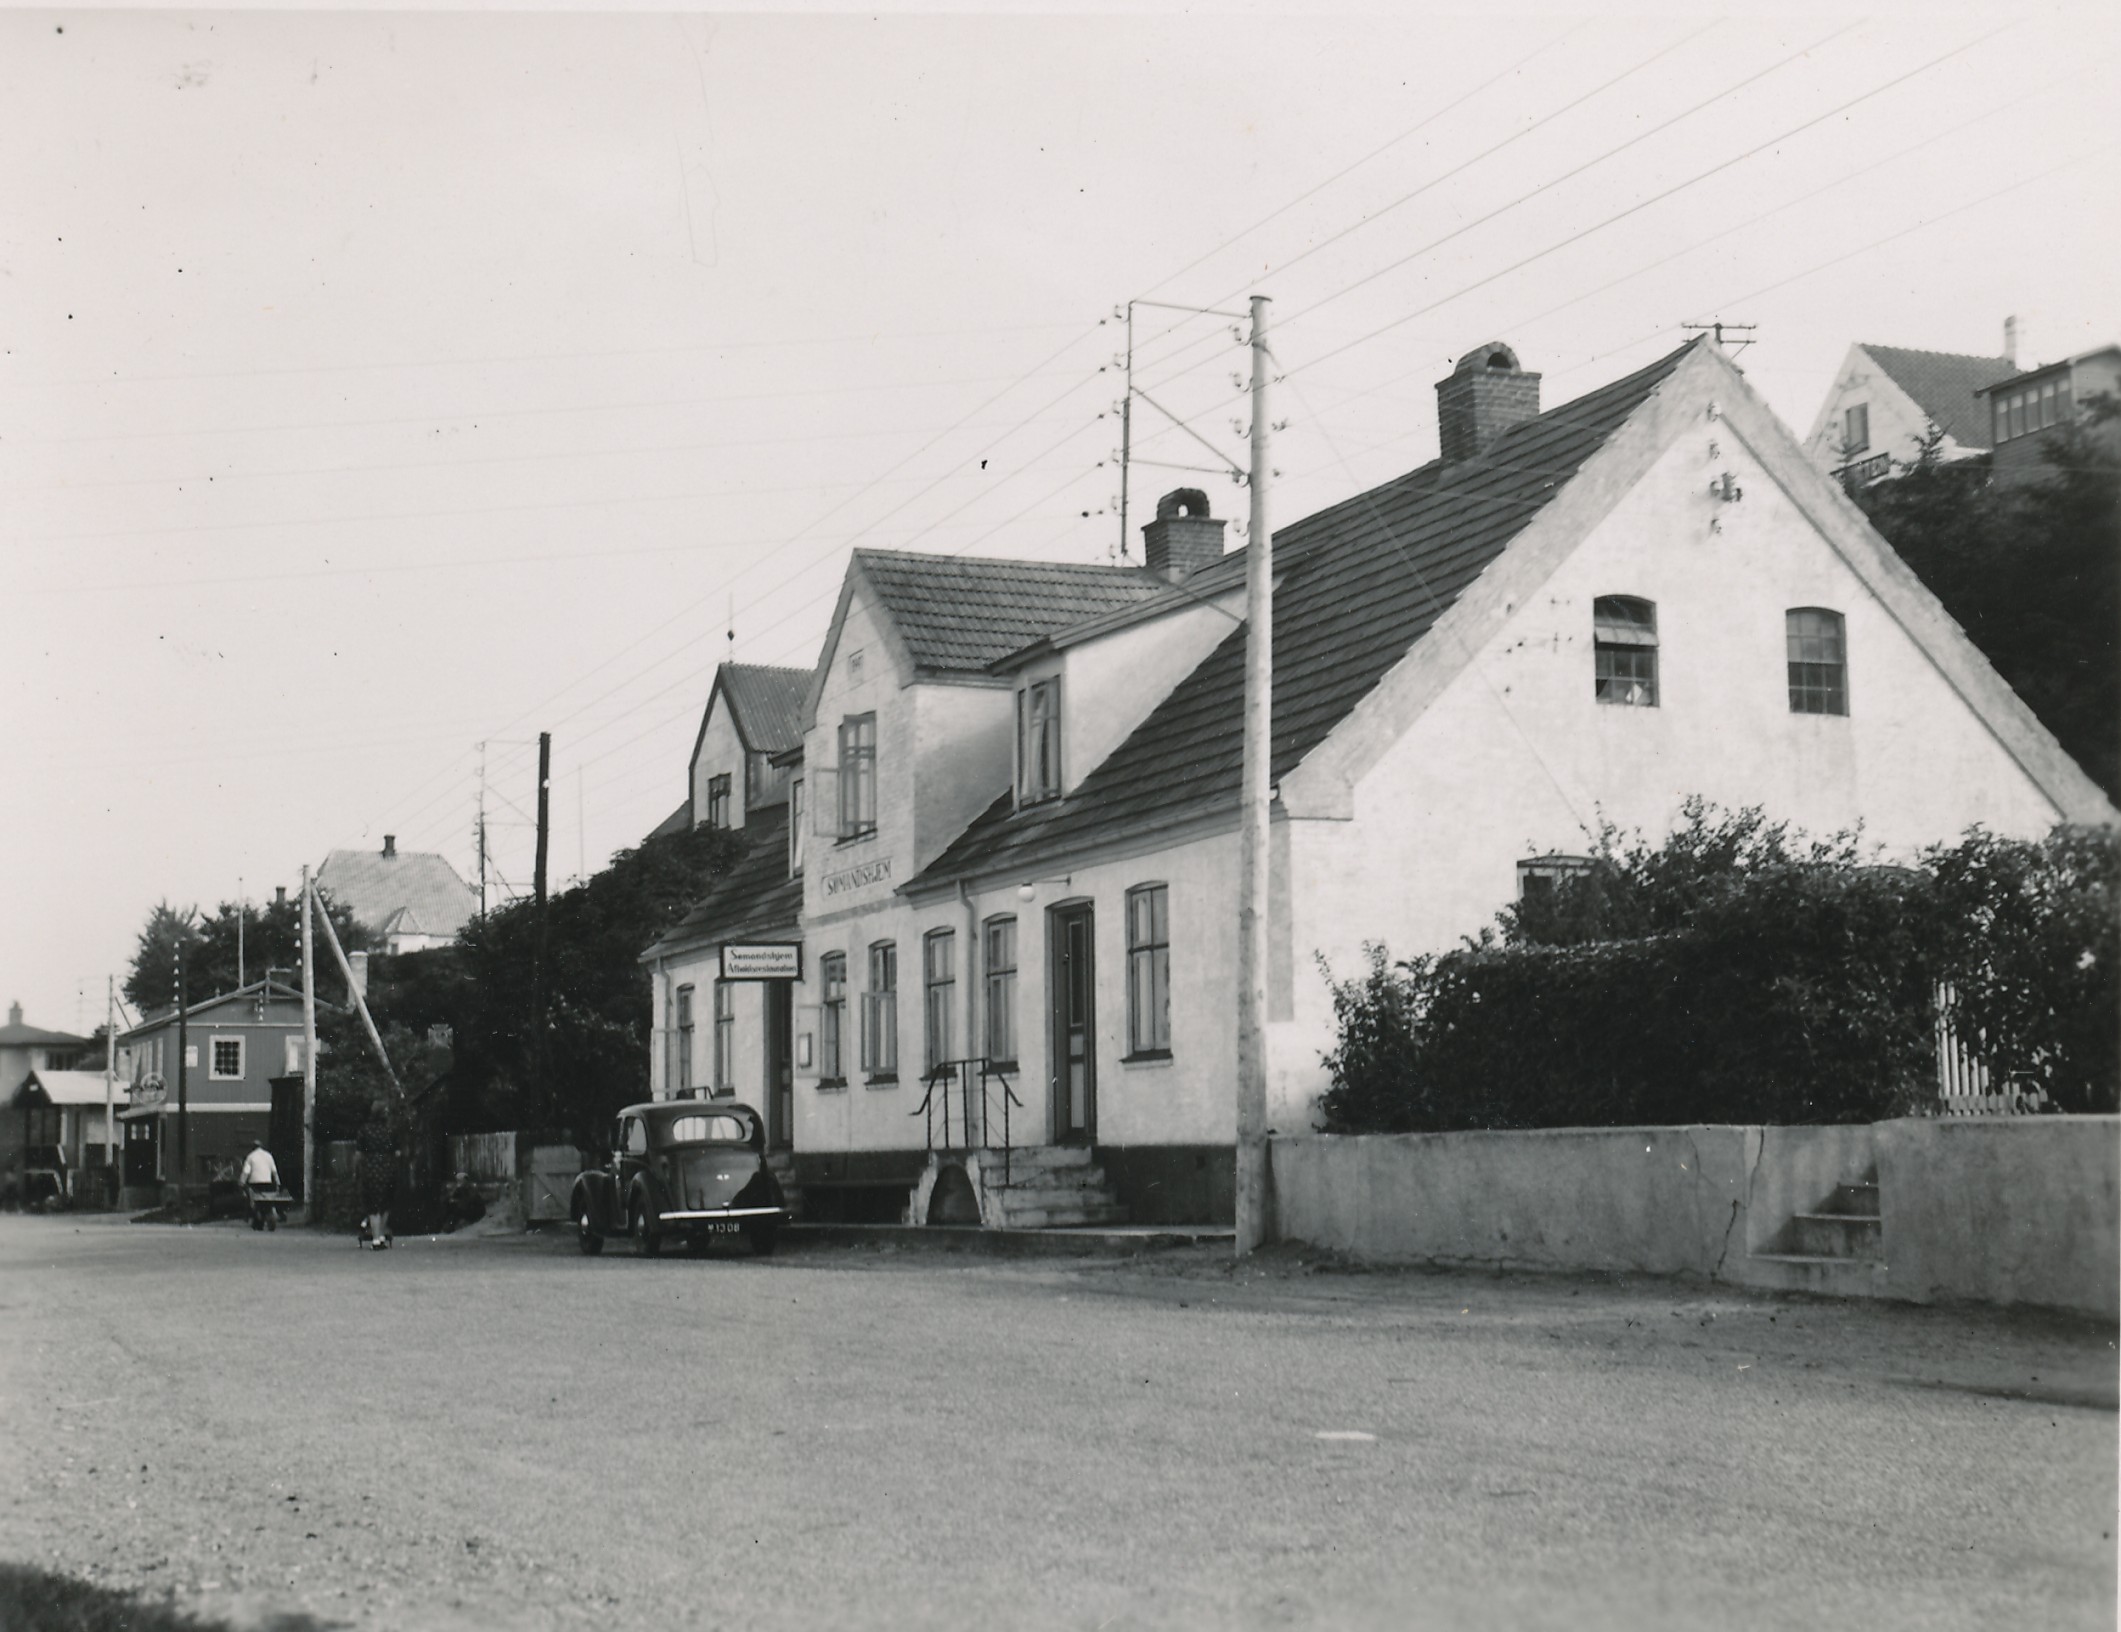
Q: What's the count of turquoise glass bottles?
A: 0